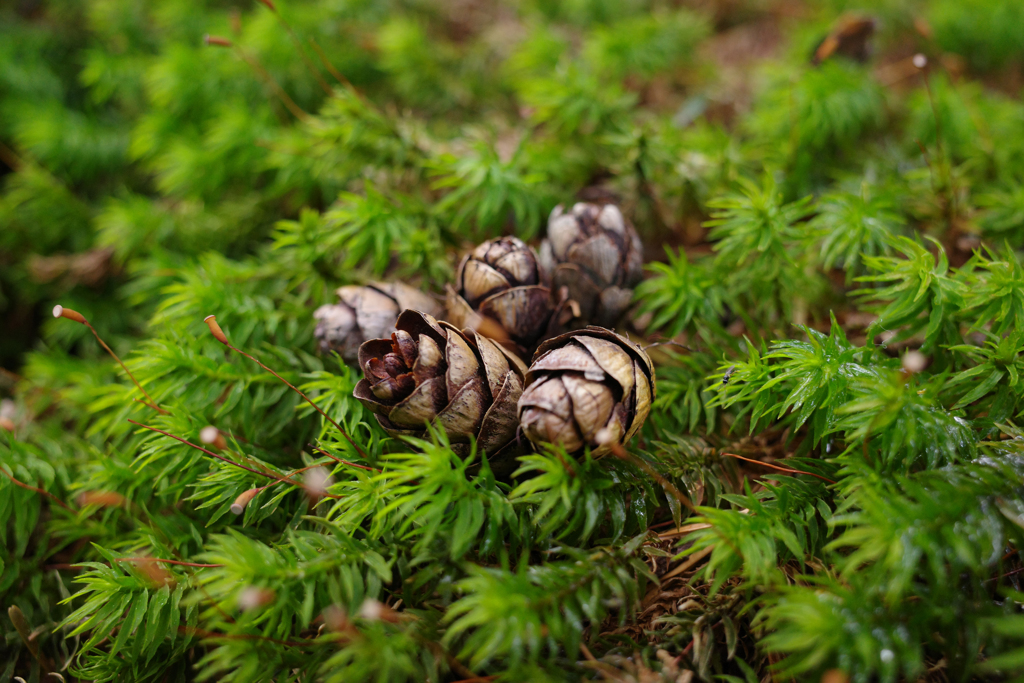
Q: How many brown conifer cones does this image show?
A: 5